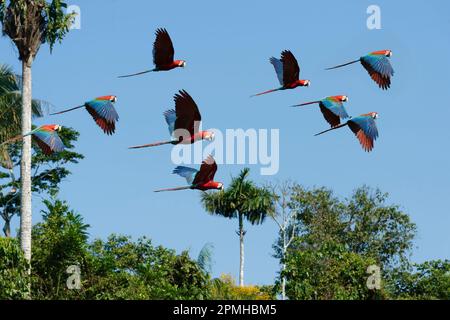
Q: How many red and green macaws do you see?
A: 9